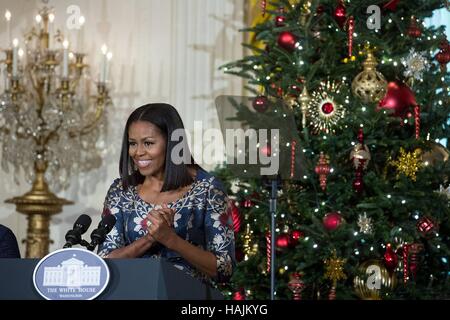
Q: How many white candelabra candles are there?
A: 10